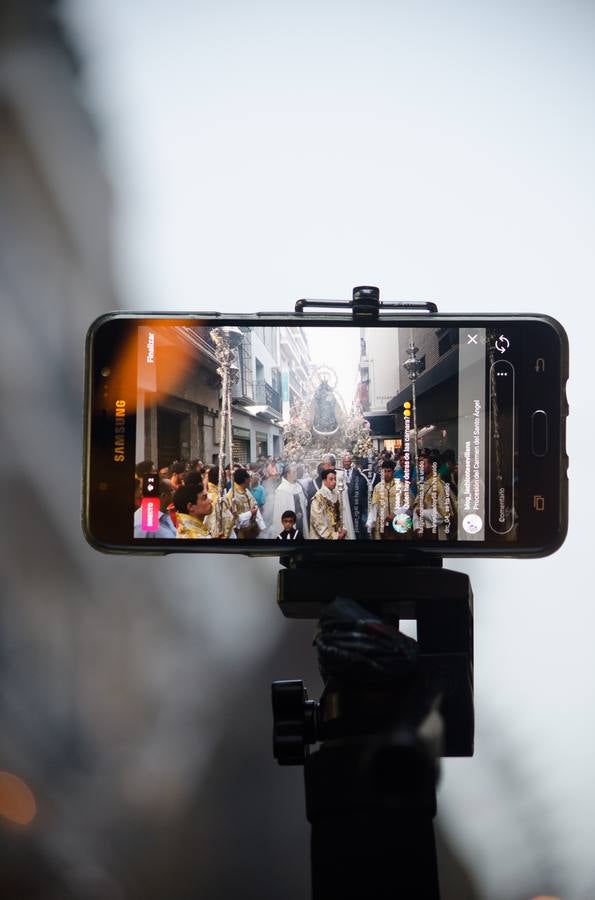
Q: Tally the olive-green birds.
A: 0